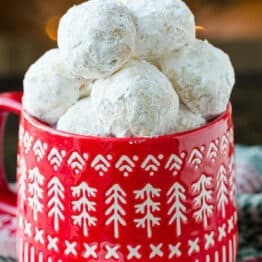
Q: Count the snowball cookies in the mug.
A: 7